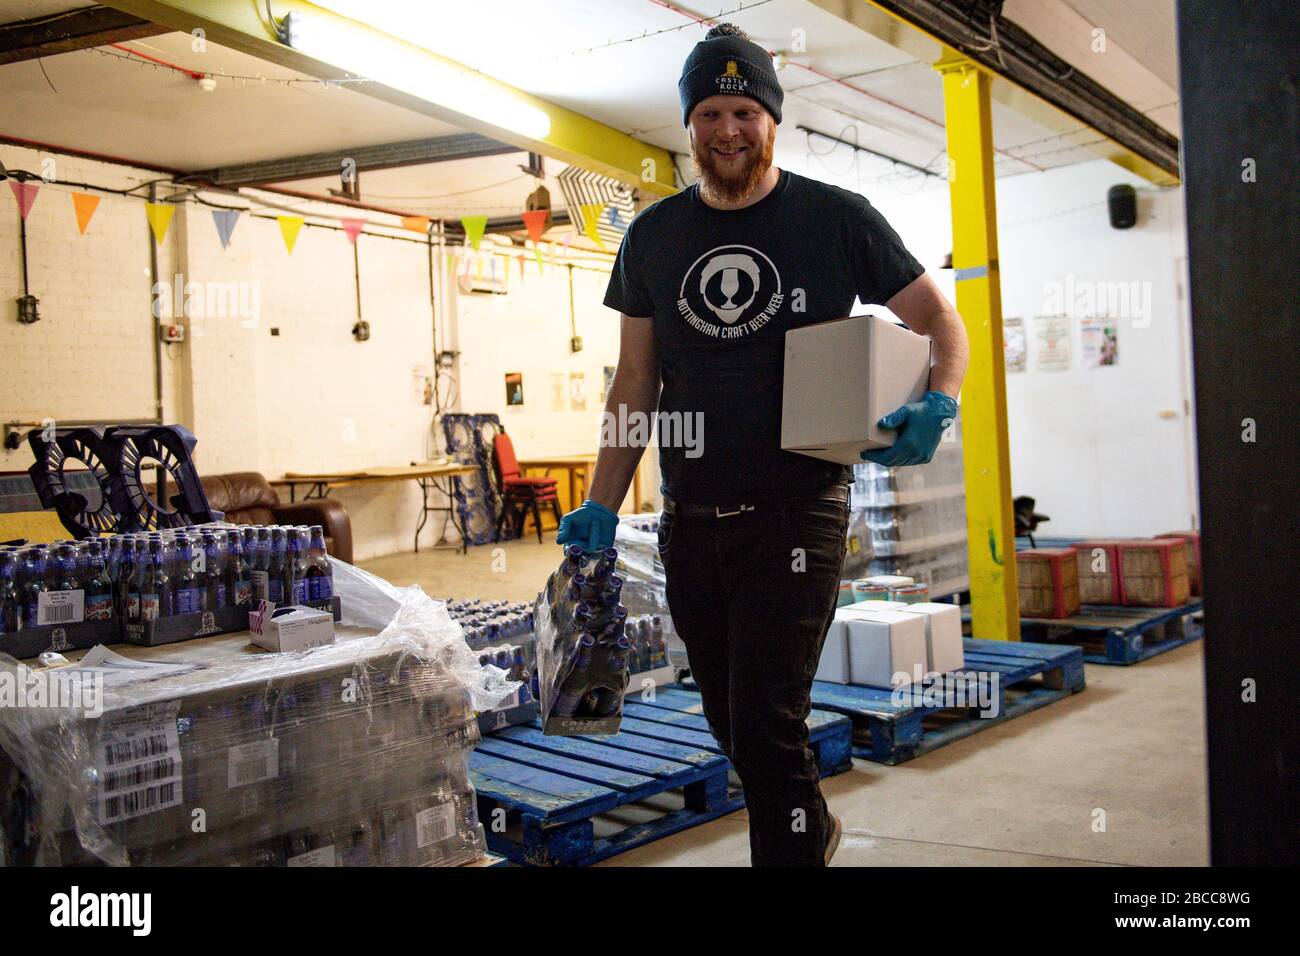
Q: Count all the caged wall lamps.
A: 3